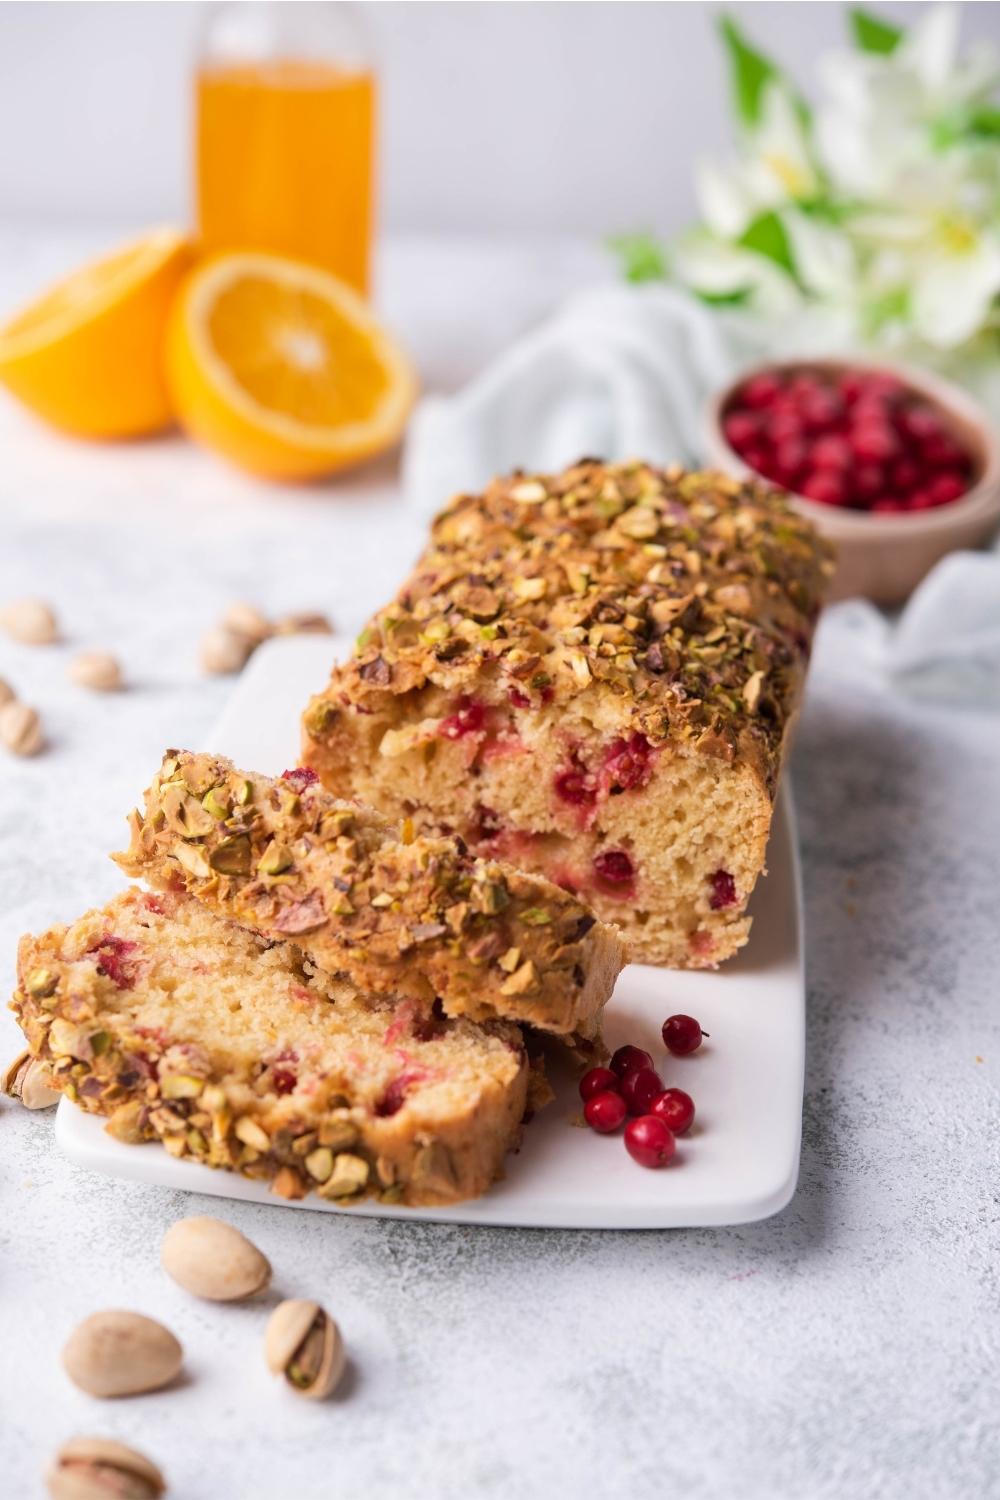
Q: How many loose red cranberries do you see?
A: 7